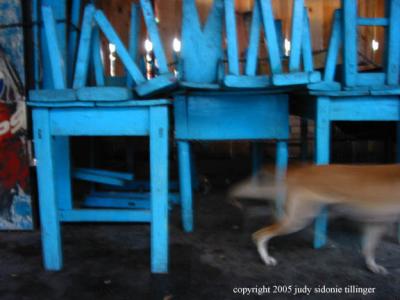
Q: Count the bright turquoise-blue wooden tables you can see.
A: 3